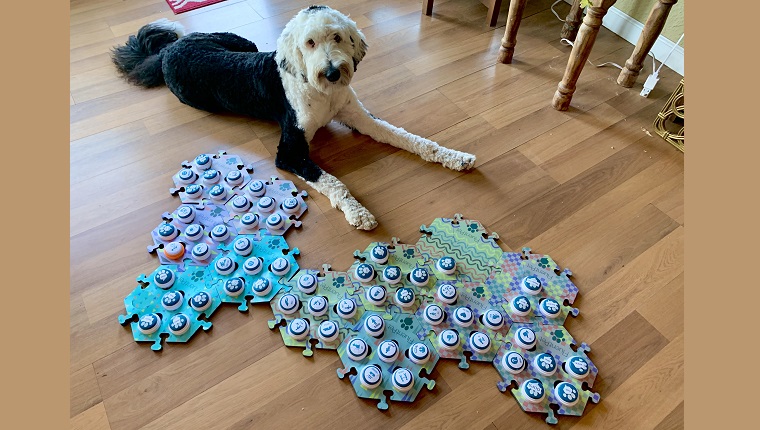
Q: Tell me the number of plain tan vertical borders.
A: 2